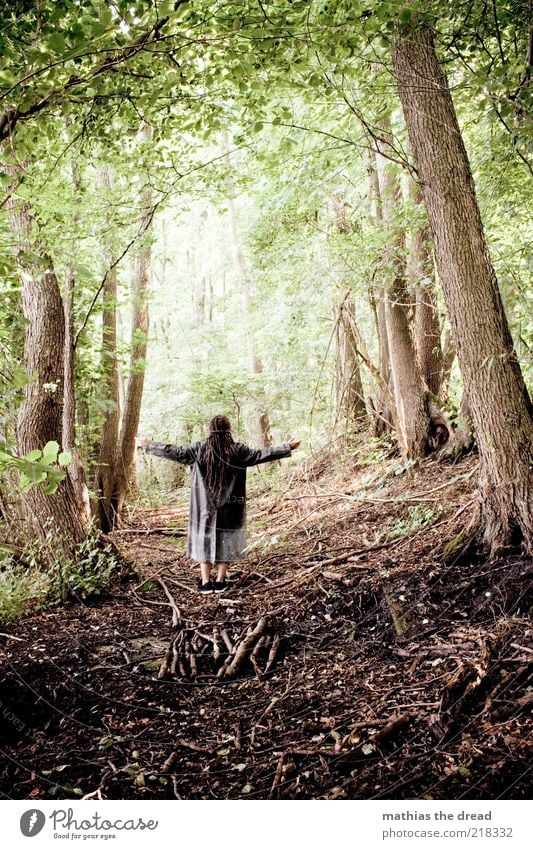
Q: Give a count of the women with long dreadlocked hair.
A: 1